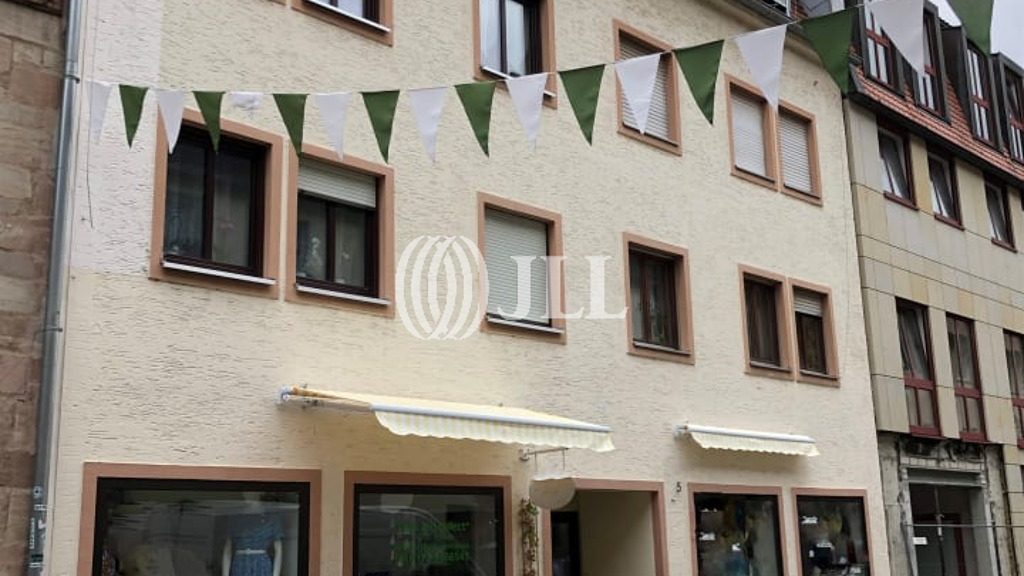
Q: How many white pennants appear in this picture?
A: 9